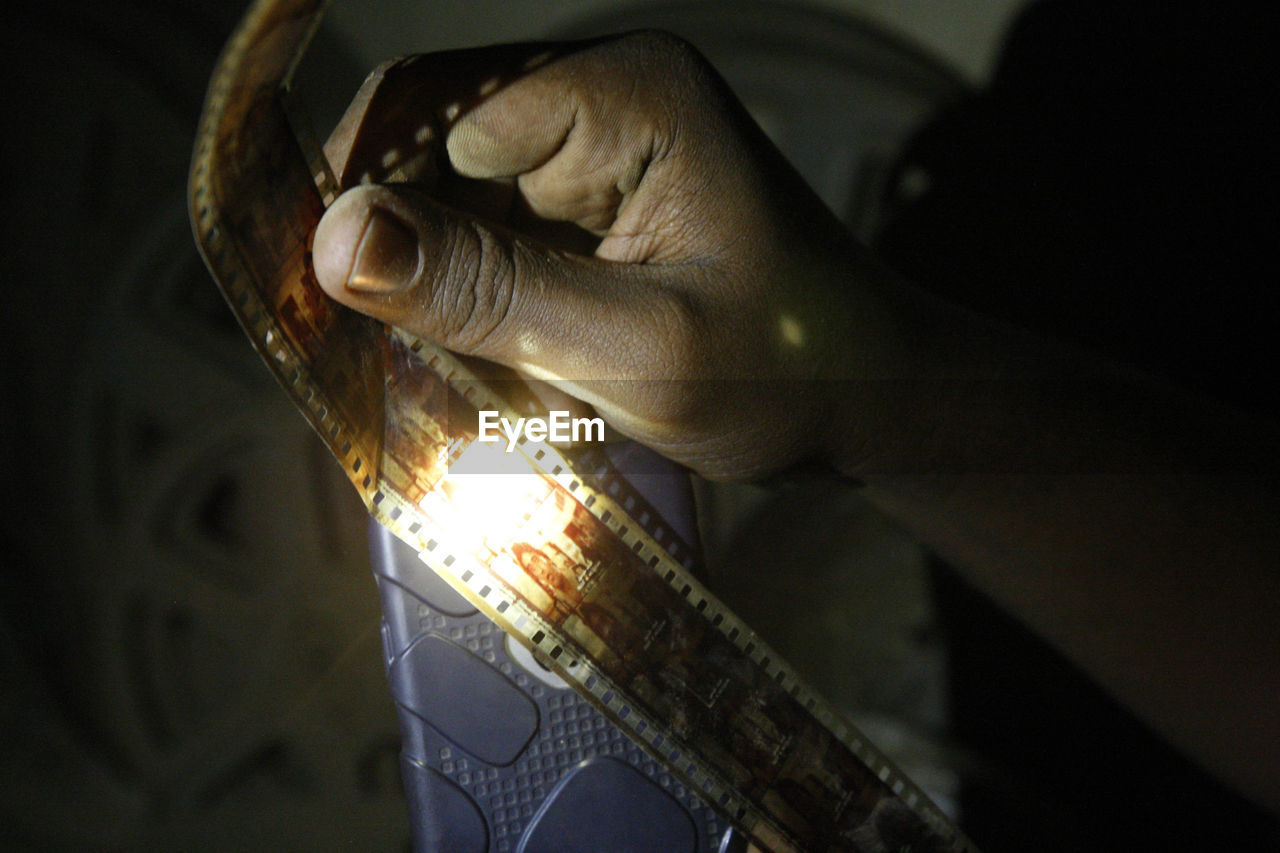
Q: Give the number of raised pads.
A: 4